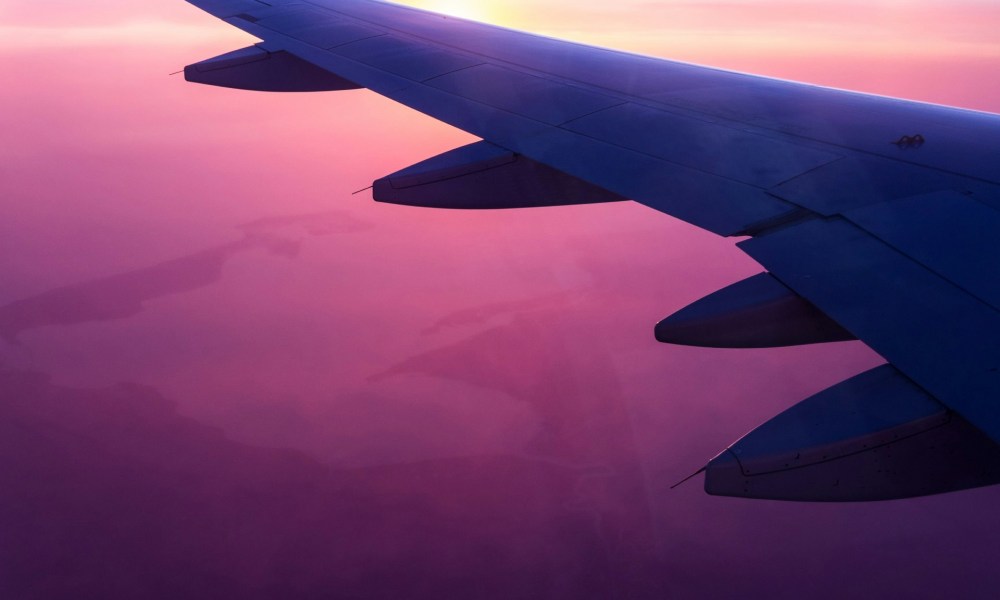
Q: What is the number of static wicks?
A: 3